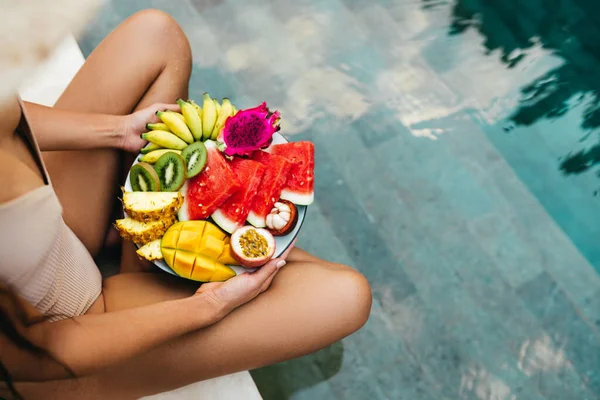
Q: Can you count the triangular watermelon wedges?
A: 4